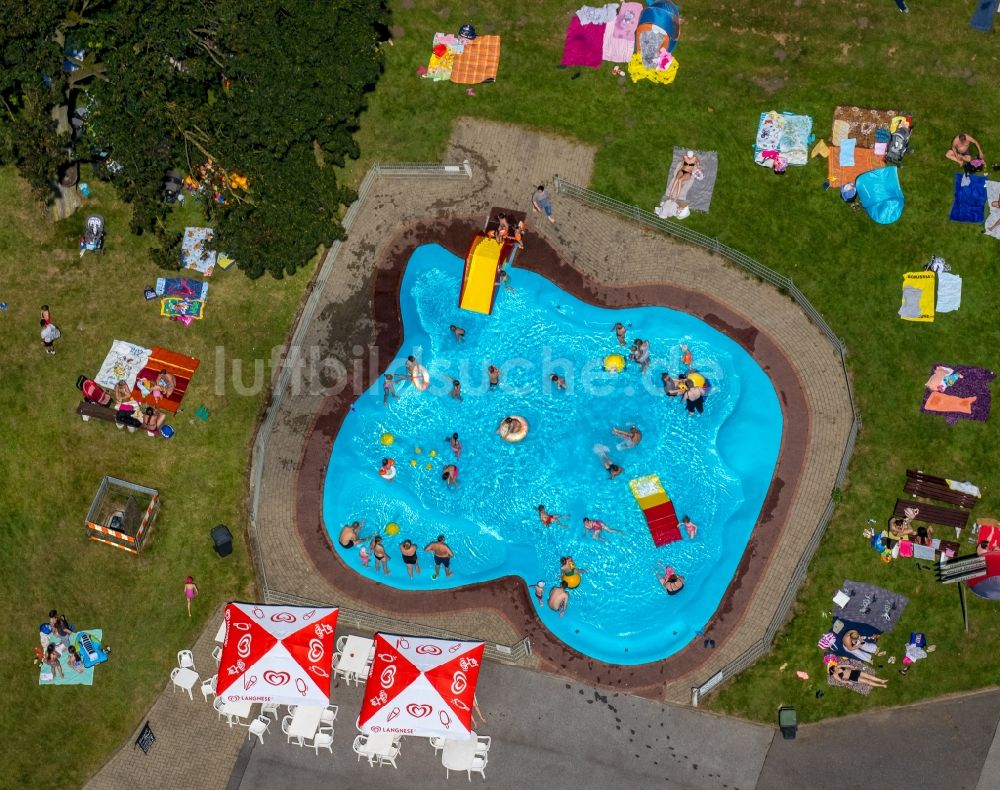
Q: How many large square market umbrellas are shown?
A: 2